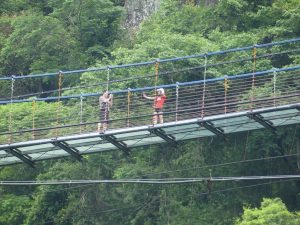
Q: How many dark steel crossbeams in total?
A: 6